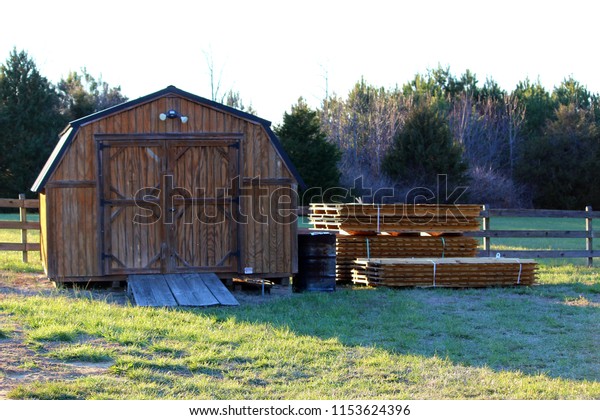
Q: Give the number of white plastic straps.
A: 3